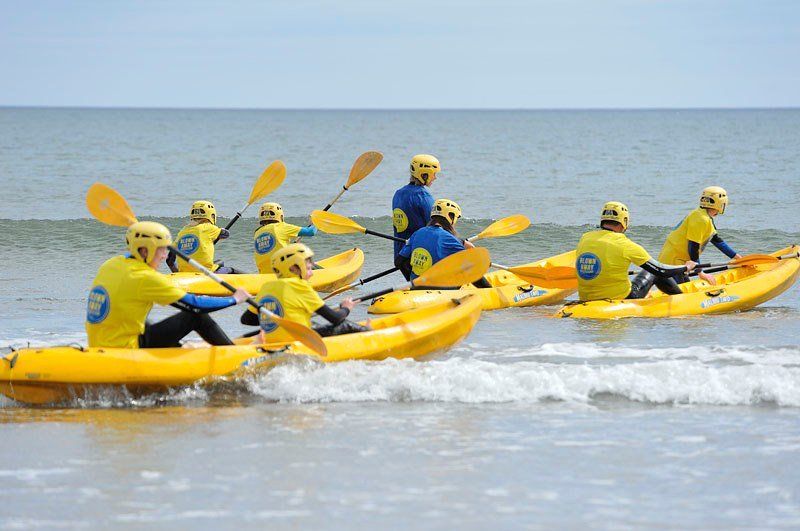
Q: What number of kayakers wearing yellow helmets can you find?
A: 8